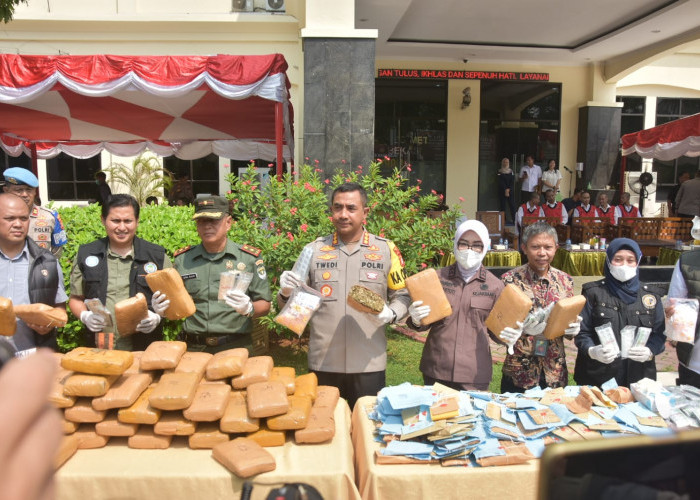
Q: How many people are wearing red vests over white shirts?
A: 5